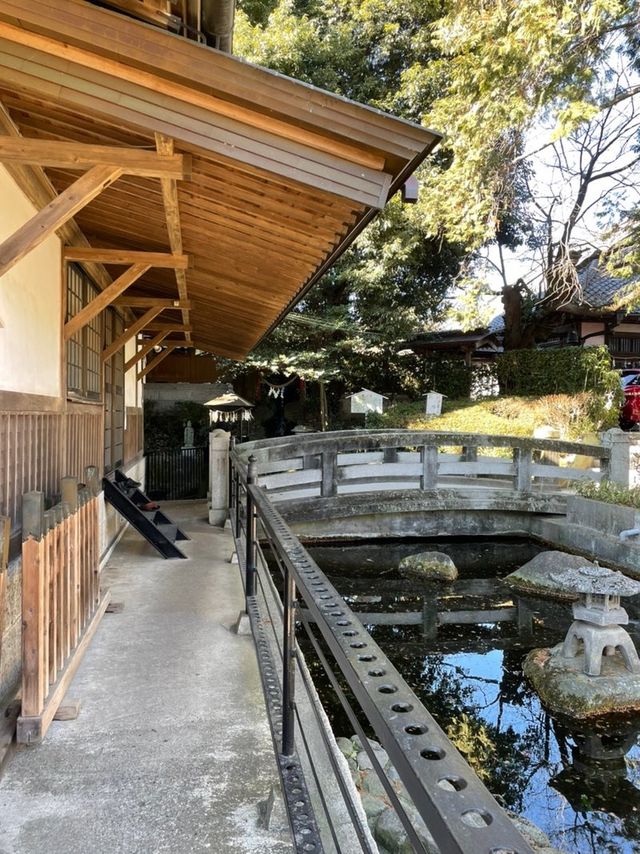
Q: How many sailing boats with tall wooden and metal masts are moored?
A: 0